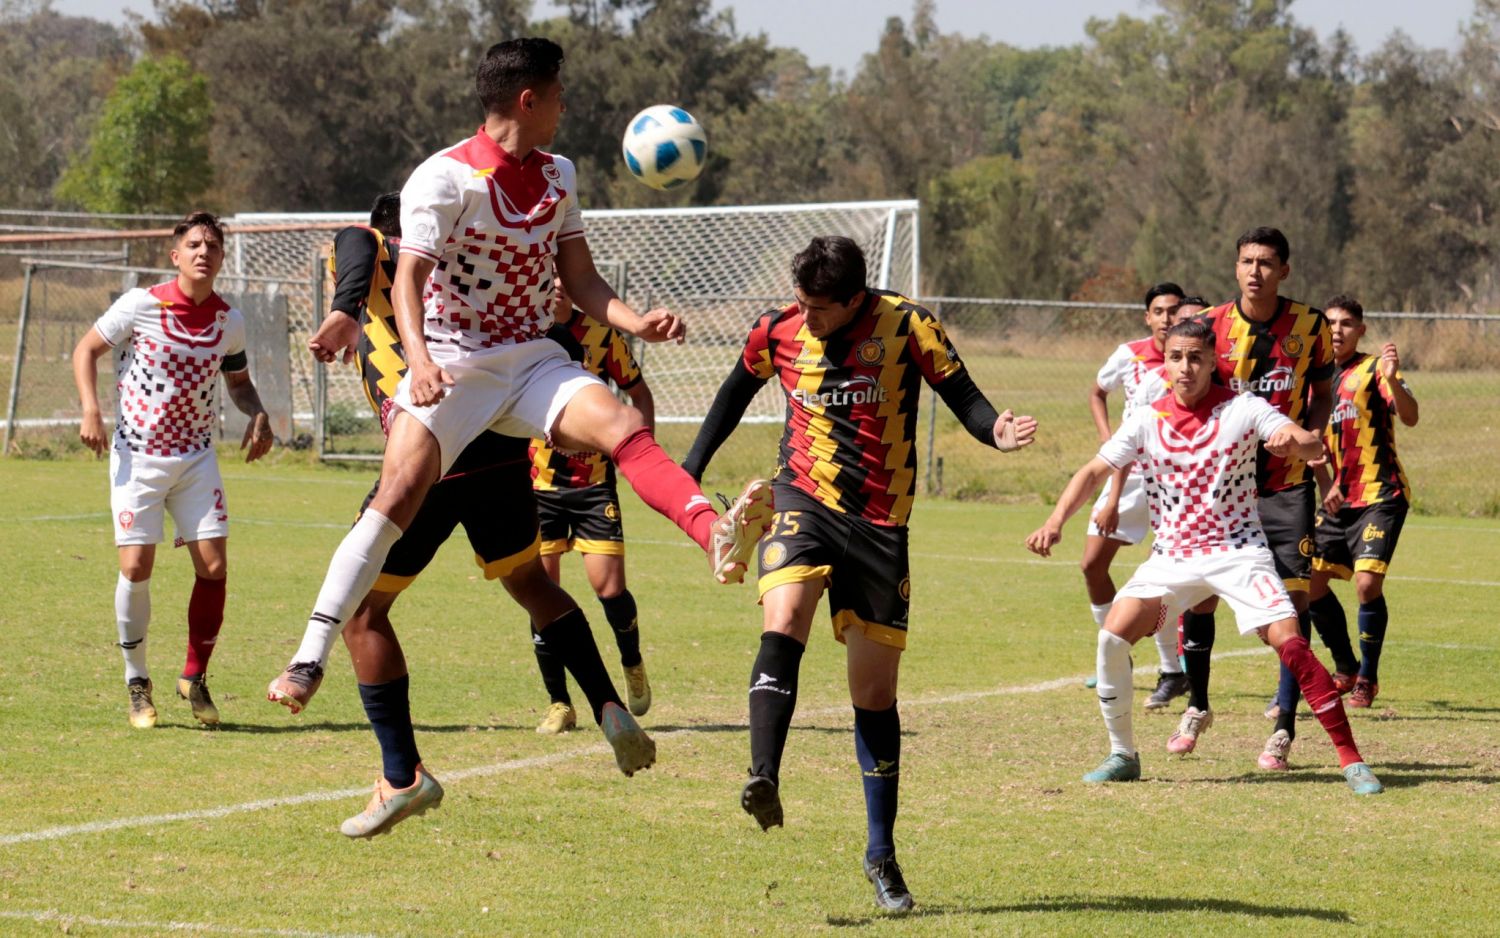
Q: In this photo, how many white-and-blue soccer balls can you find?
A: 1